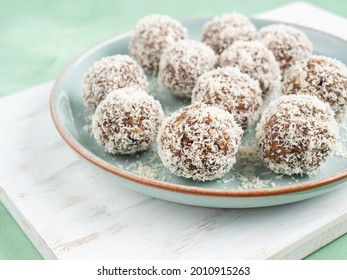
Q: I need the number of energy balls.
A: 11